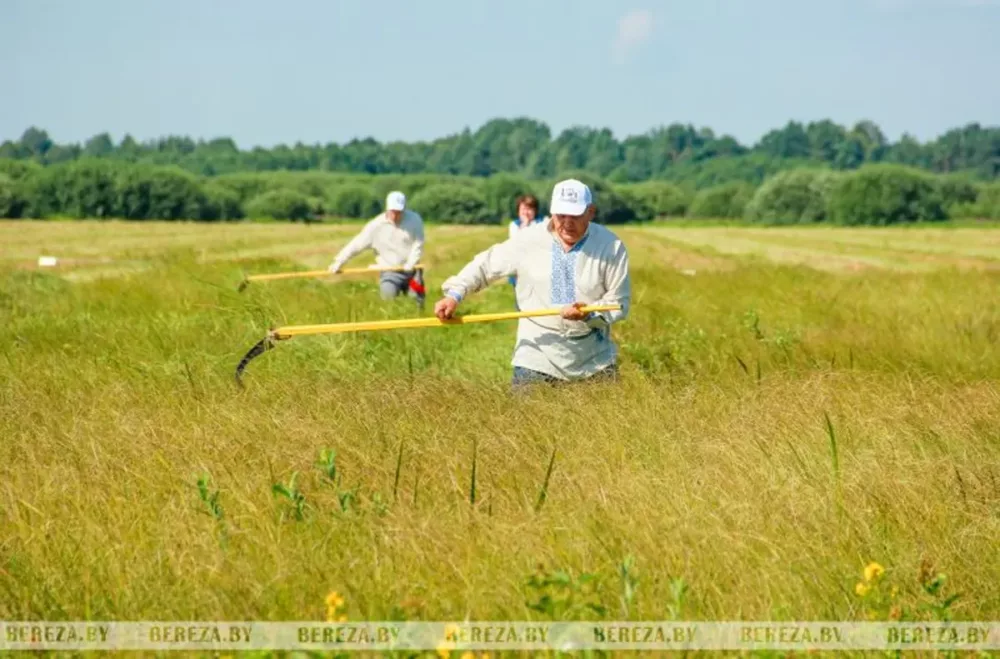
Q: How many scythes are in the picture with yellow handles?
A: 2